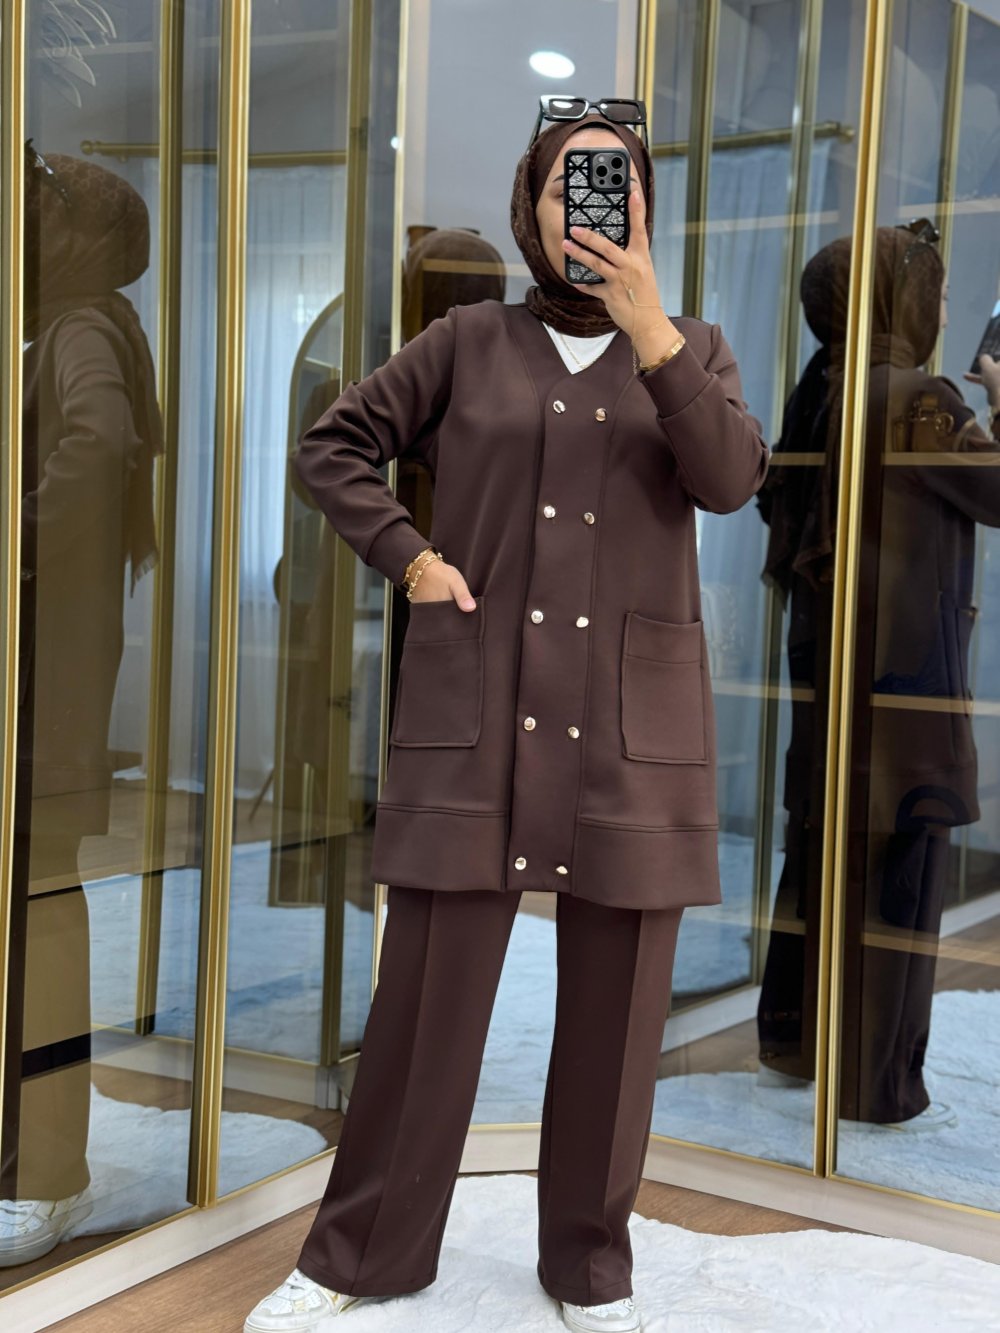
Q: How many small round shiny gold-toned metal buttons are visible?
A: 10